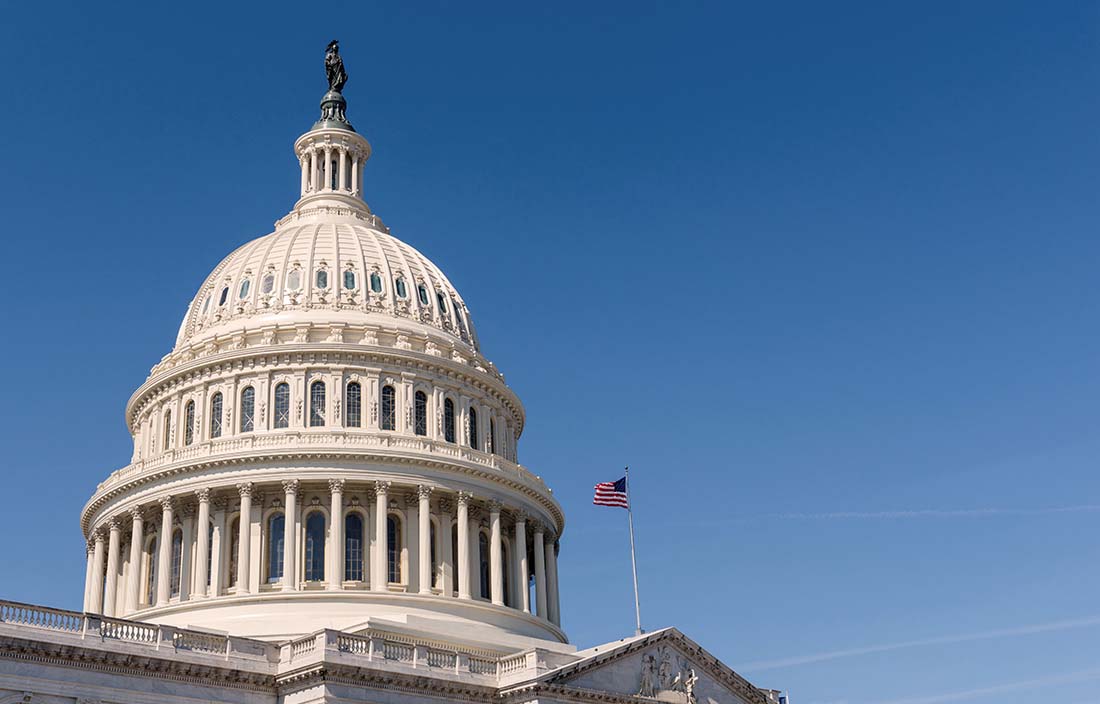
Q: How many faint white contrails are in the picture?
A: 3